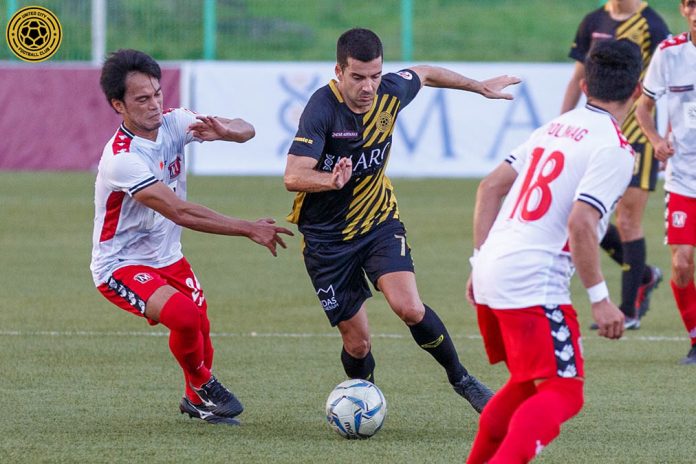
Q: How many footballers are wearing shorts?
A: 5